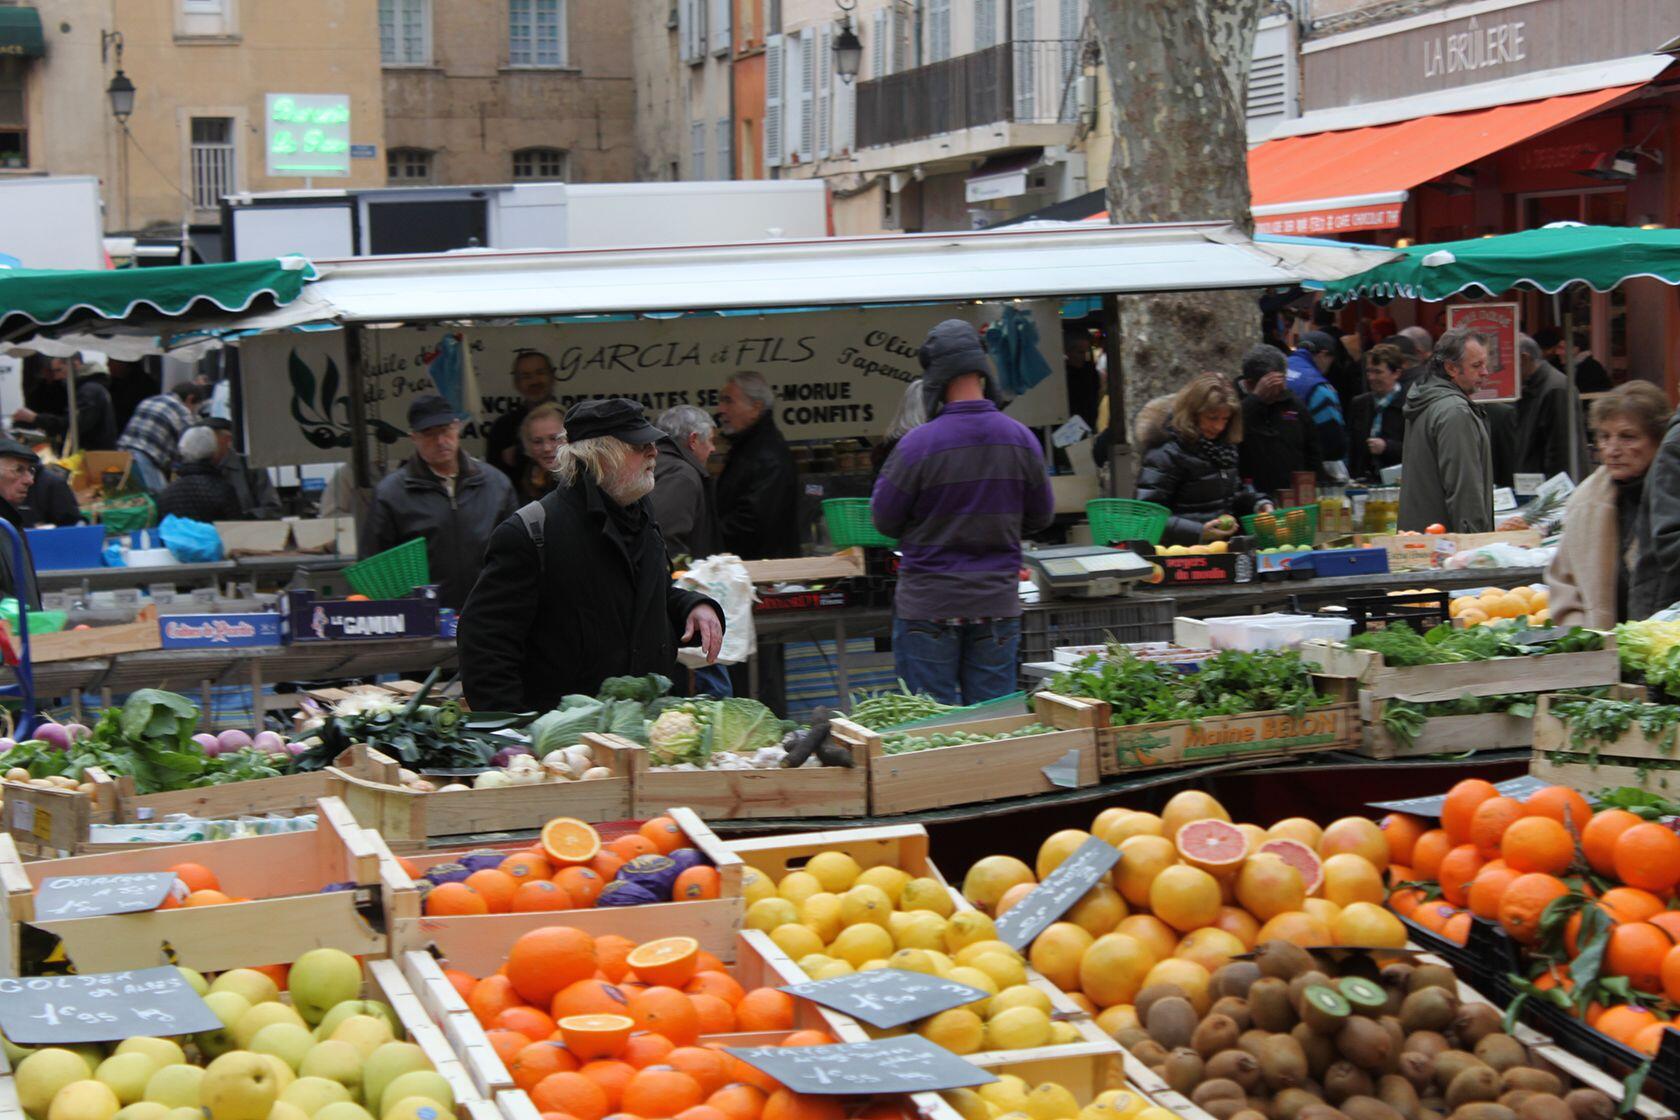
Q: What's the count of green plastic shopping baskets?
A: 4